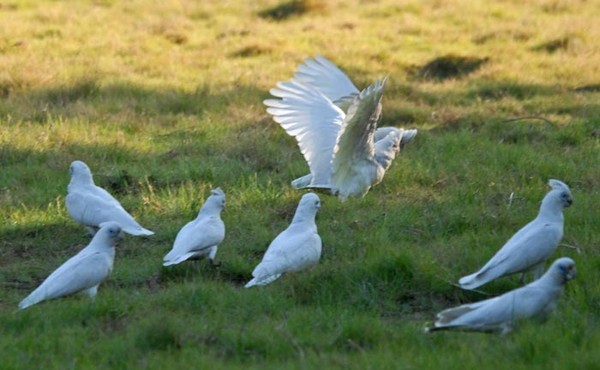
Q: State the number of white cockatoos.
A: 8